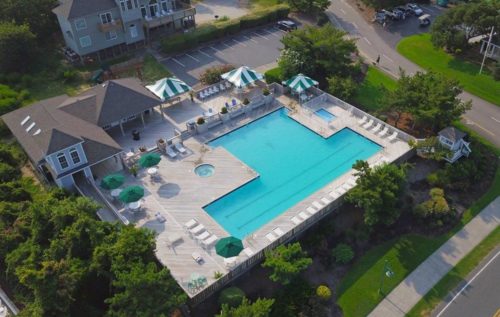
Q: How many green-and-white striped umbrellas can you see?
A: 3